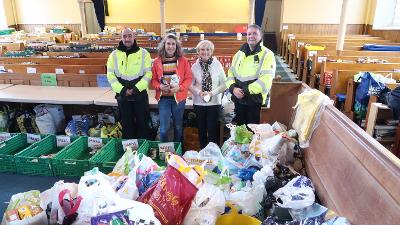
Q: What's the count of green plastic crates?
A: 6